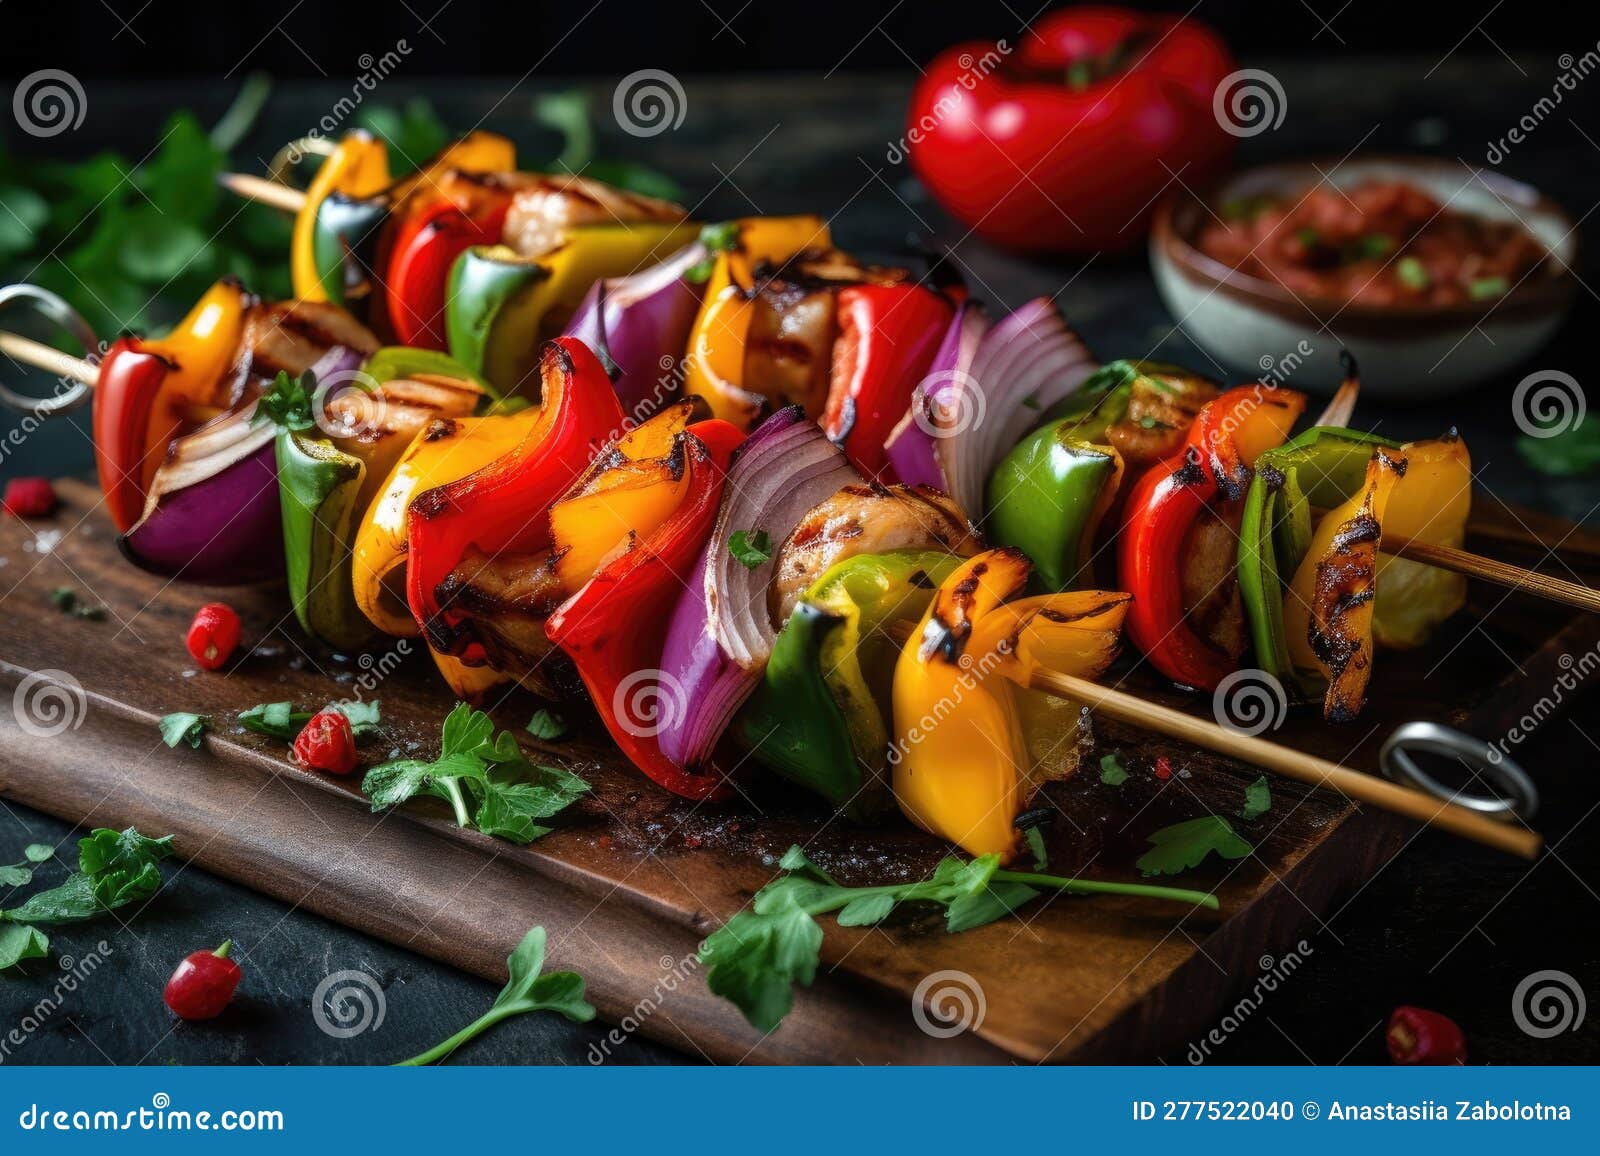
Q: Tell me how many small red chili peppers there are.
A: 5